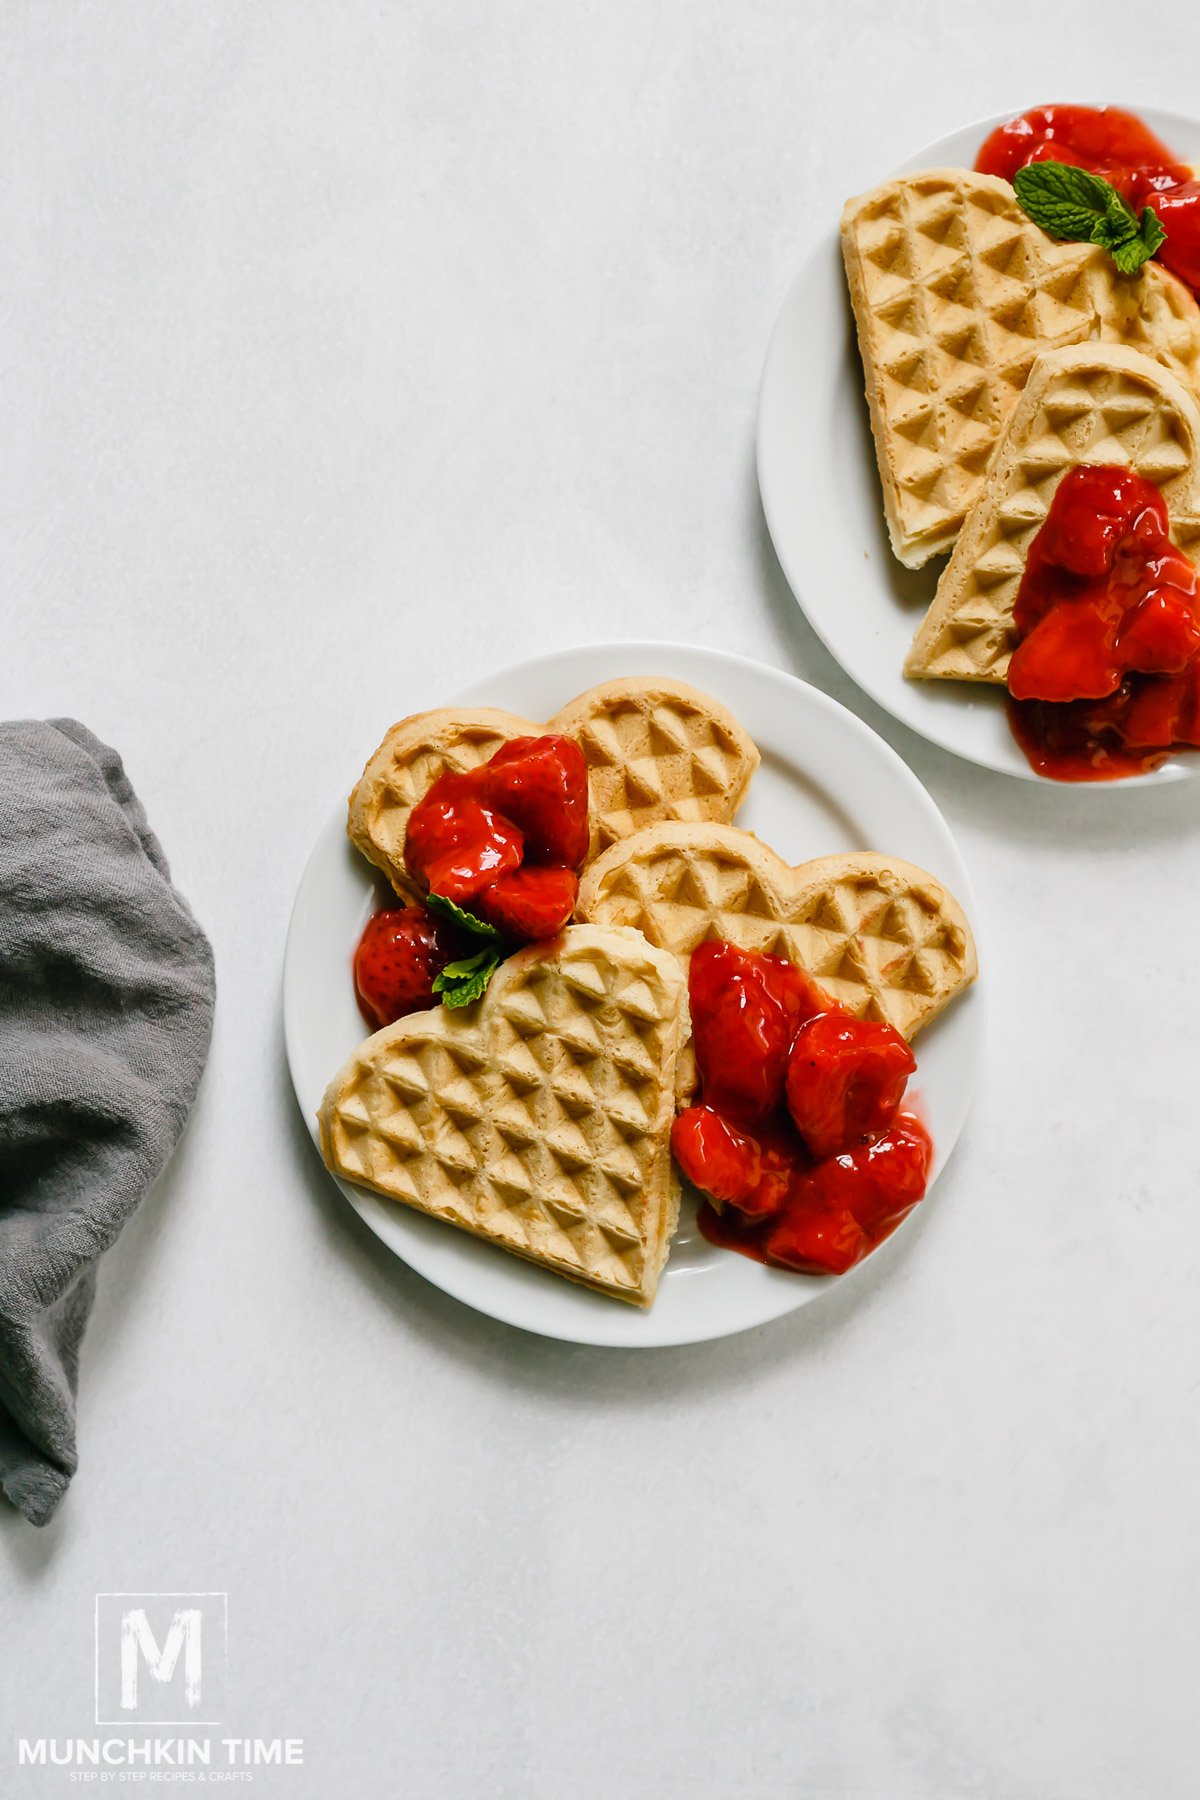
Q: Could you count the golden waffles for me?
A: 5